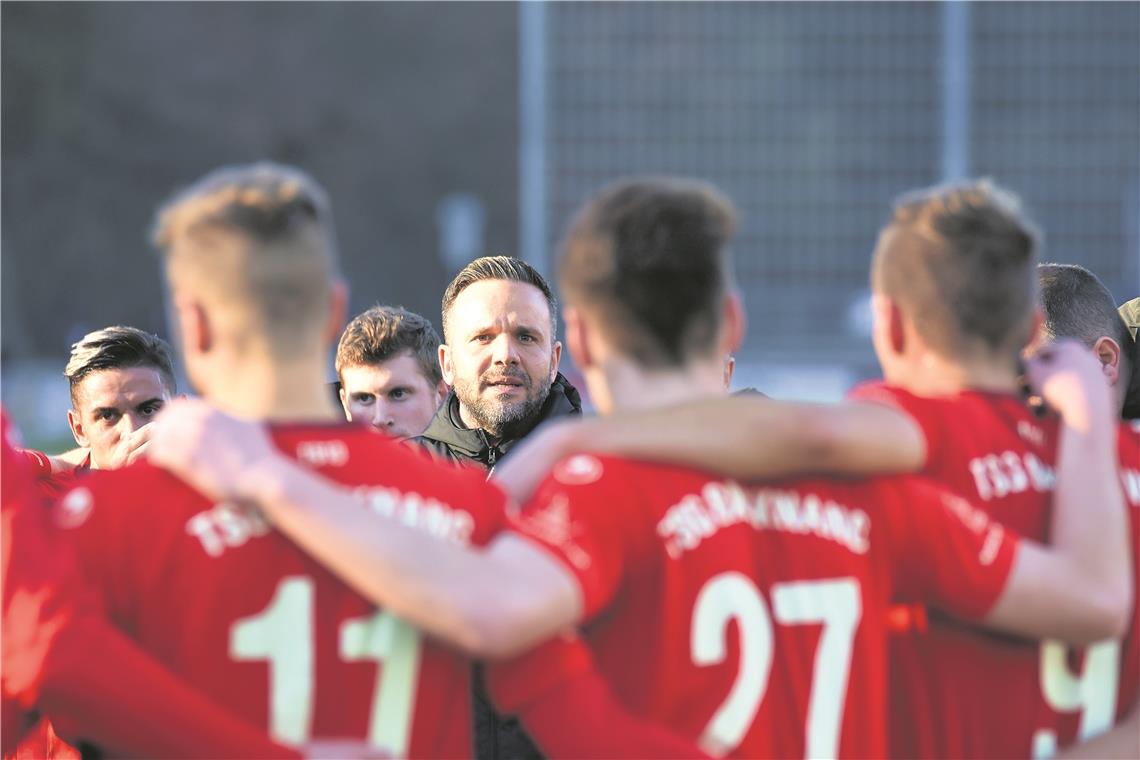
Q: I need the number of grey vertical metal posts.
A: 2